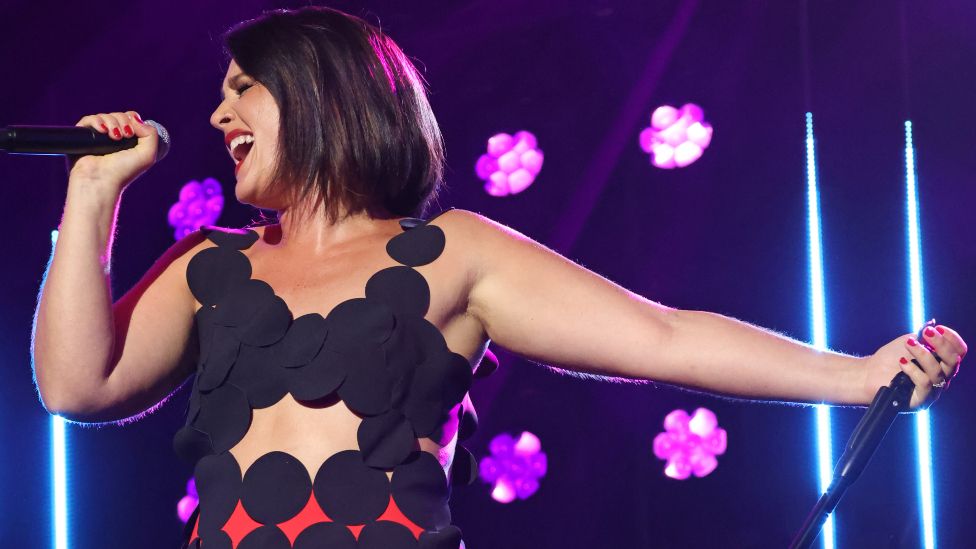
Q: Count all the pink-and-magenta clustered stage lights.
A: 6